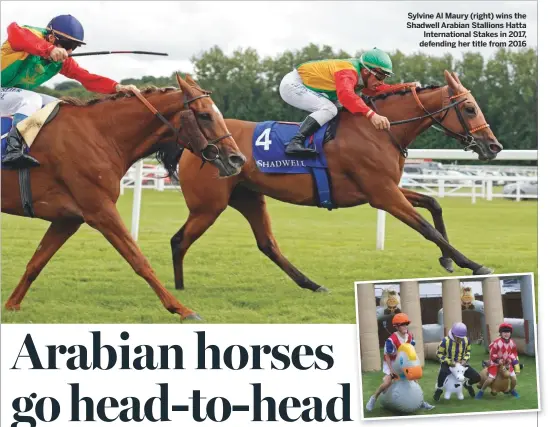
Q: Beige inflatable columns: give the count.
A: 4